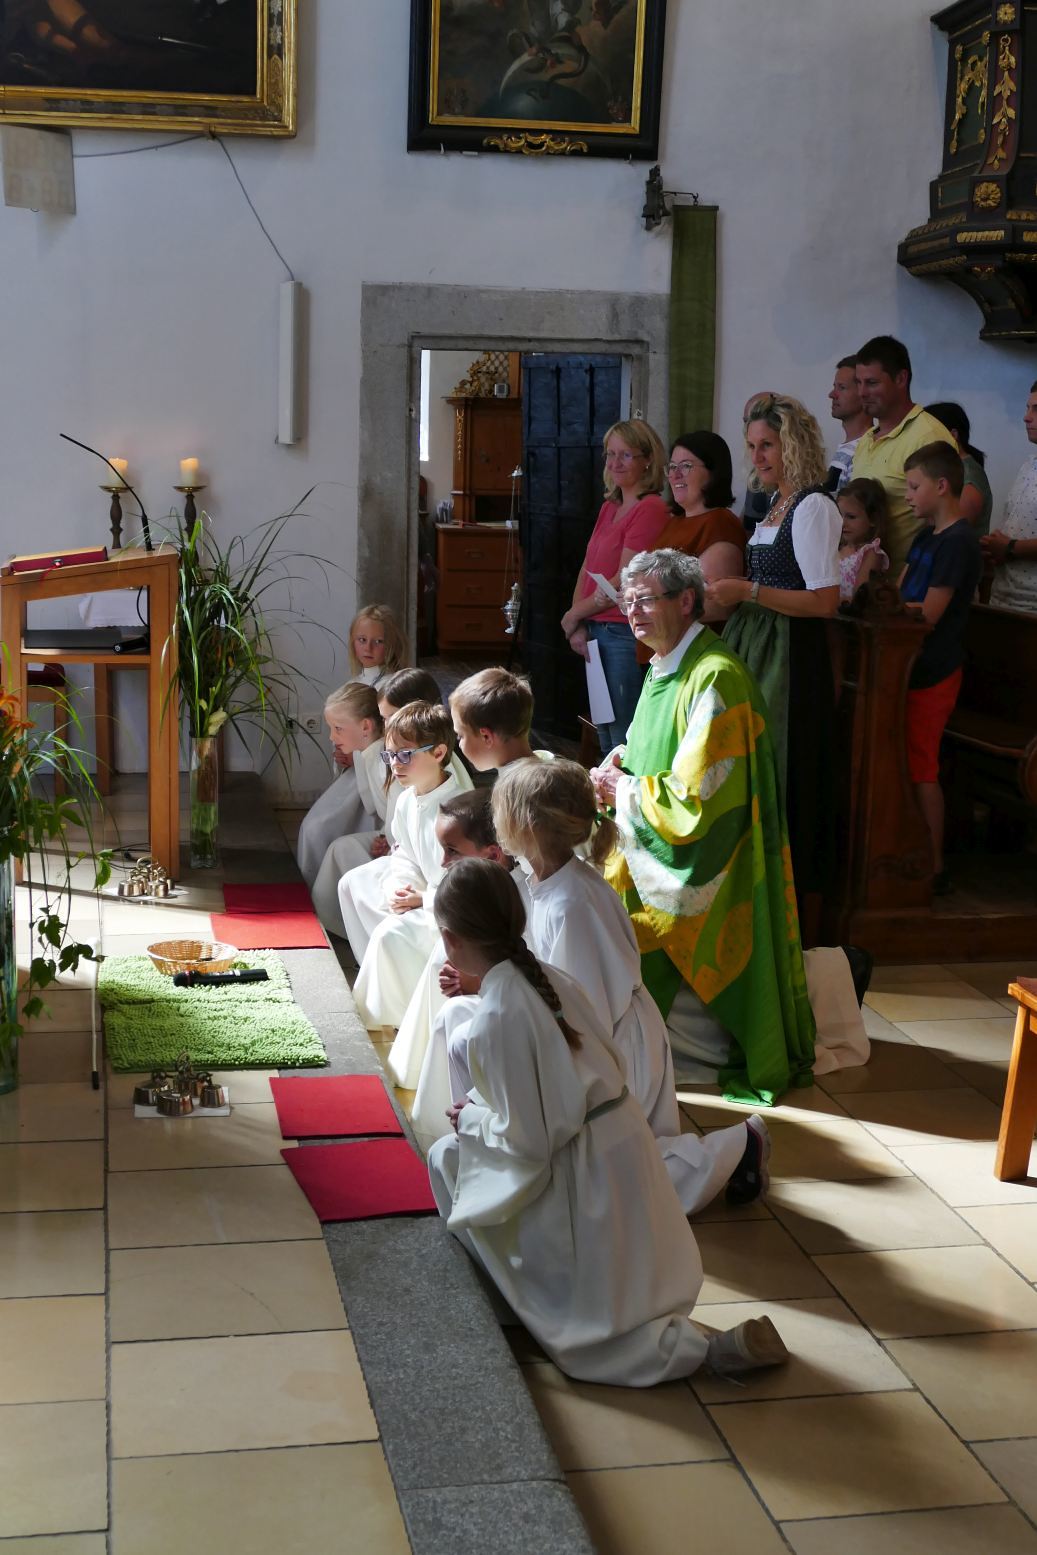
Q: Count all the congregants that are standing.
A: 10